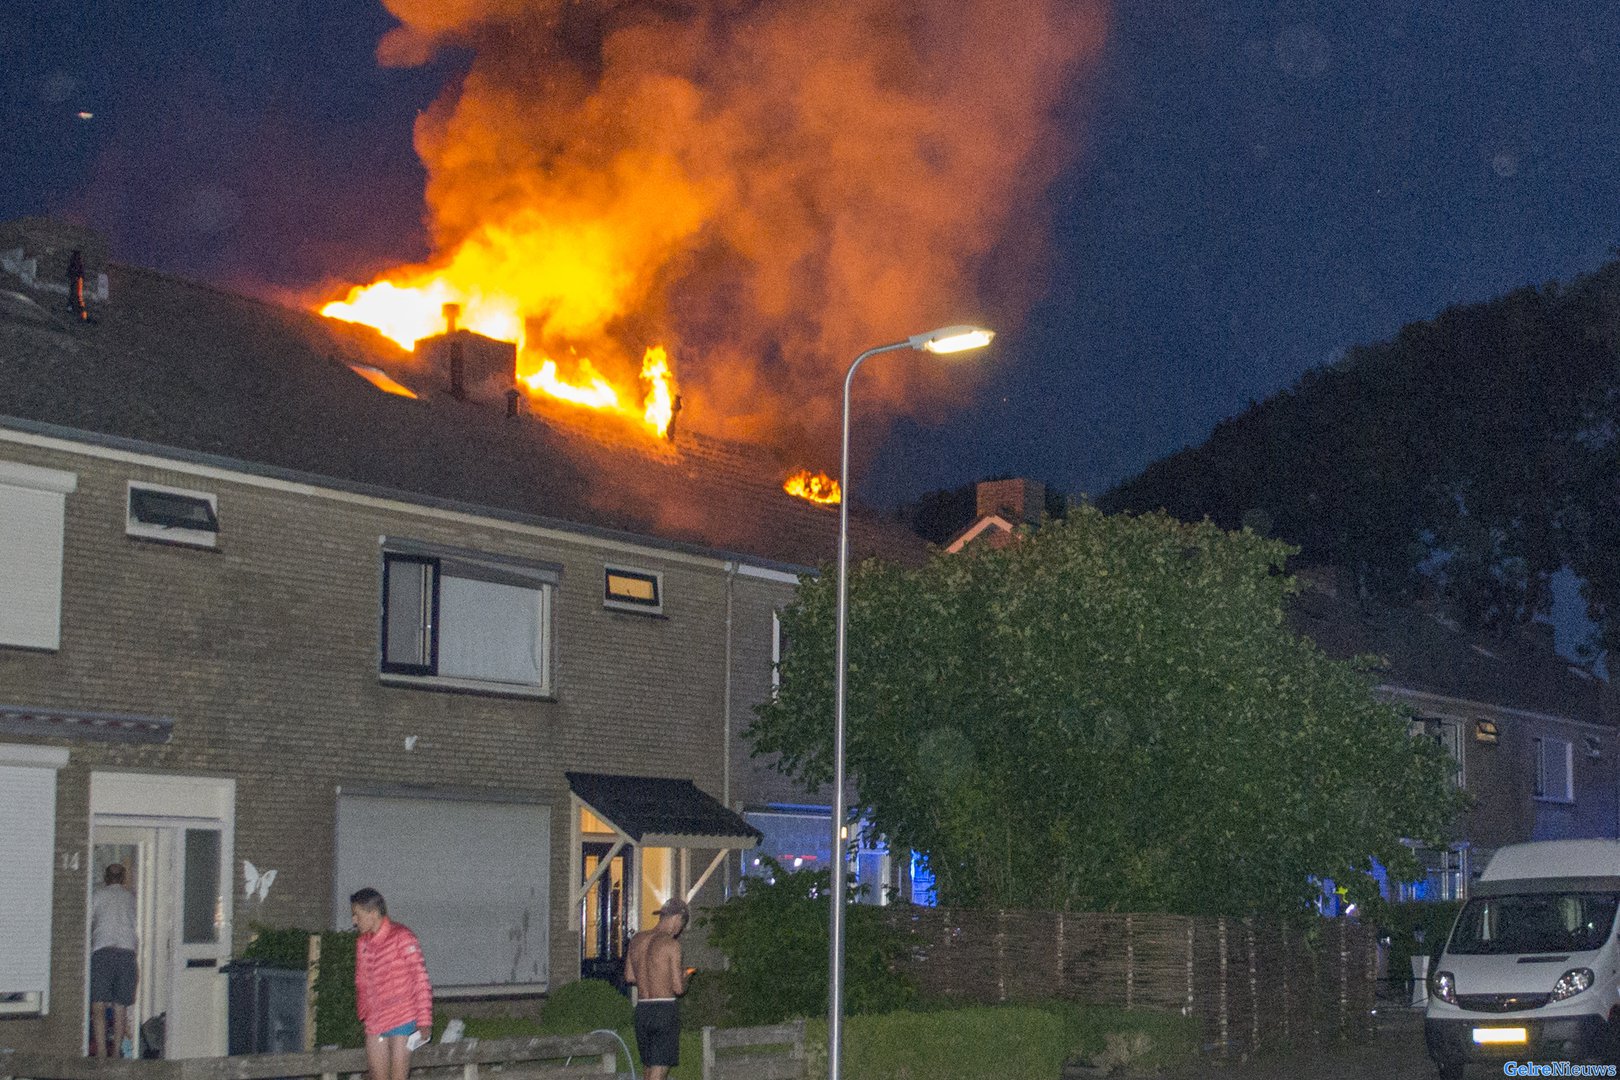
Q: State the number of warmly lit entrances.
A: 1